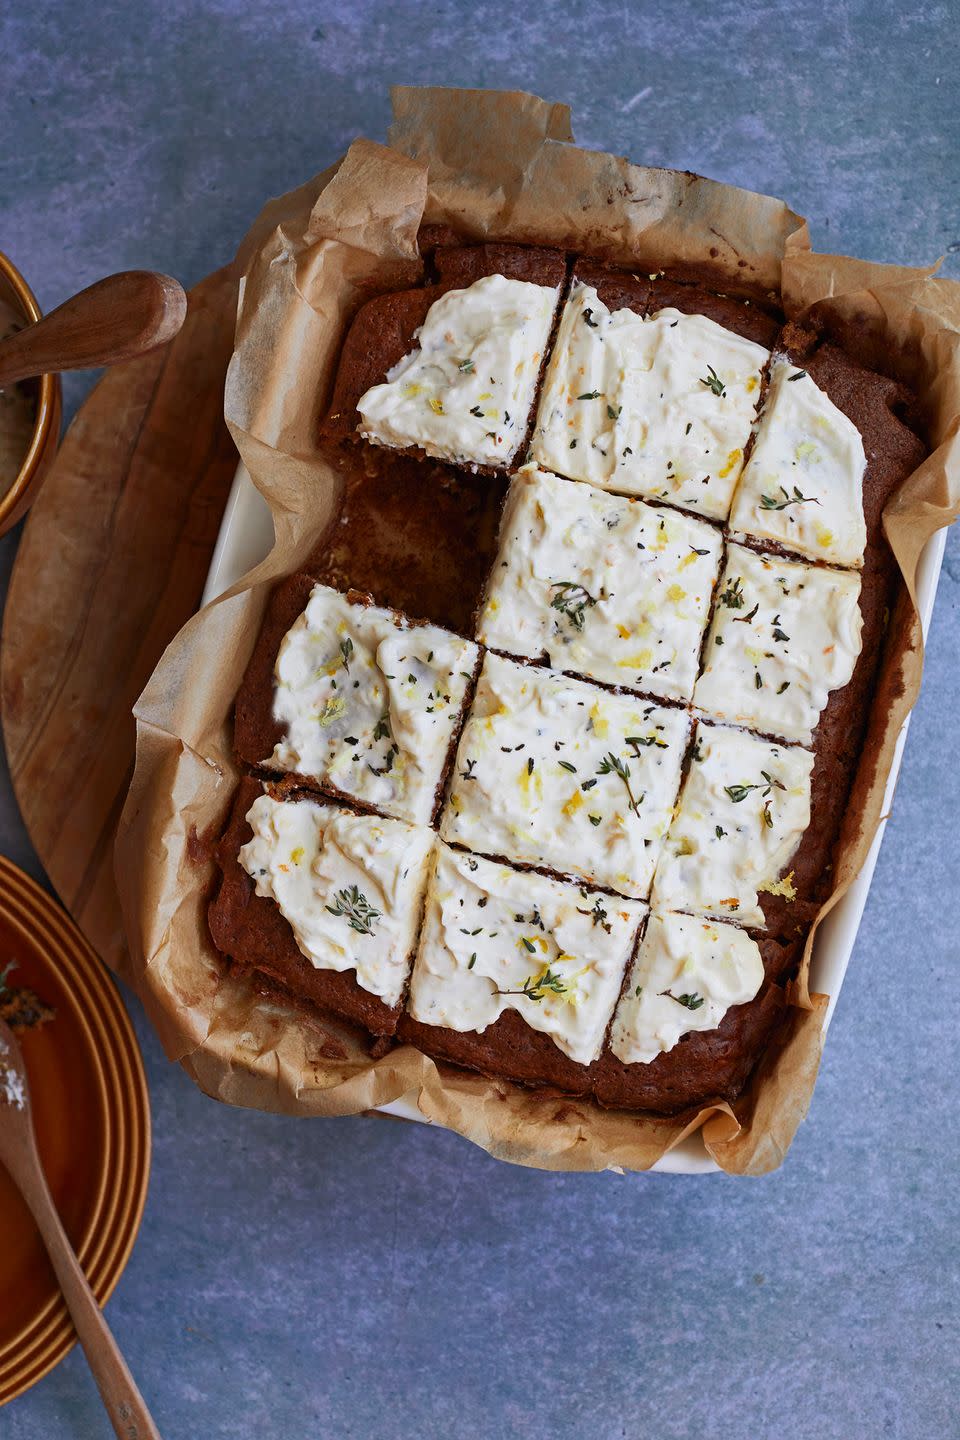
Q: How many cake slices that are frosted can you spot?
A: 11